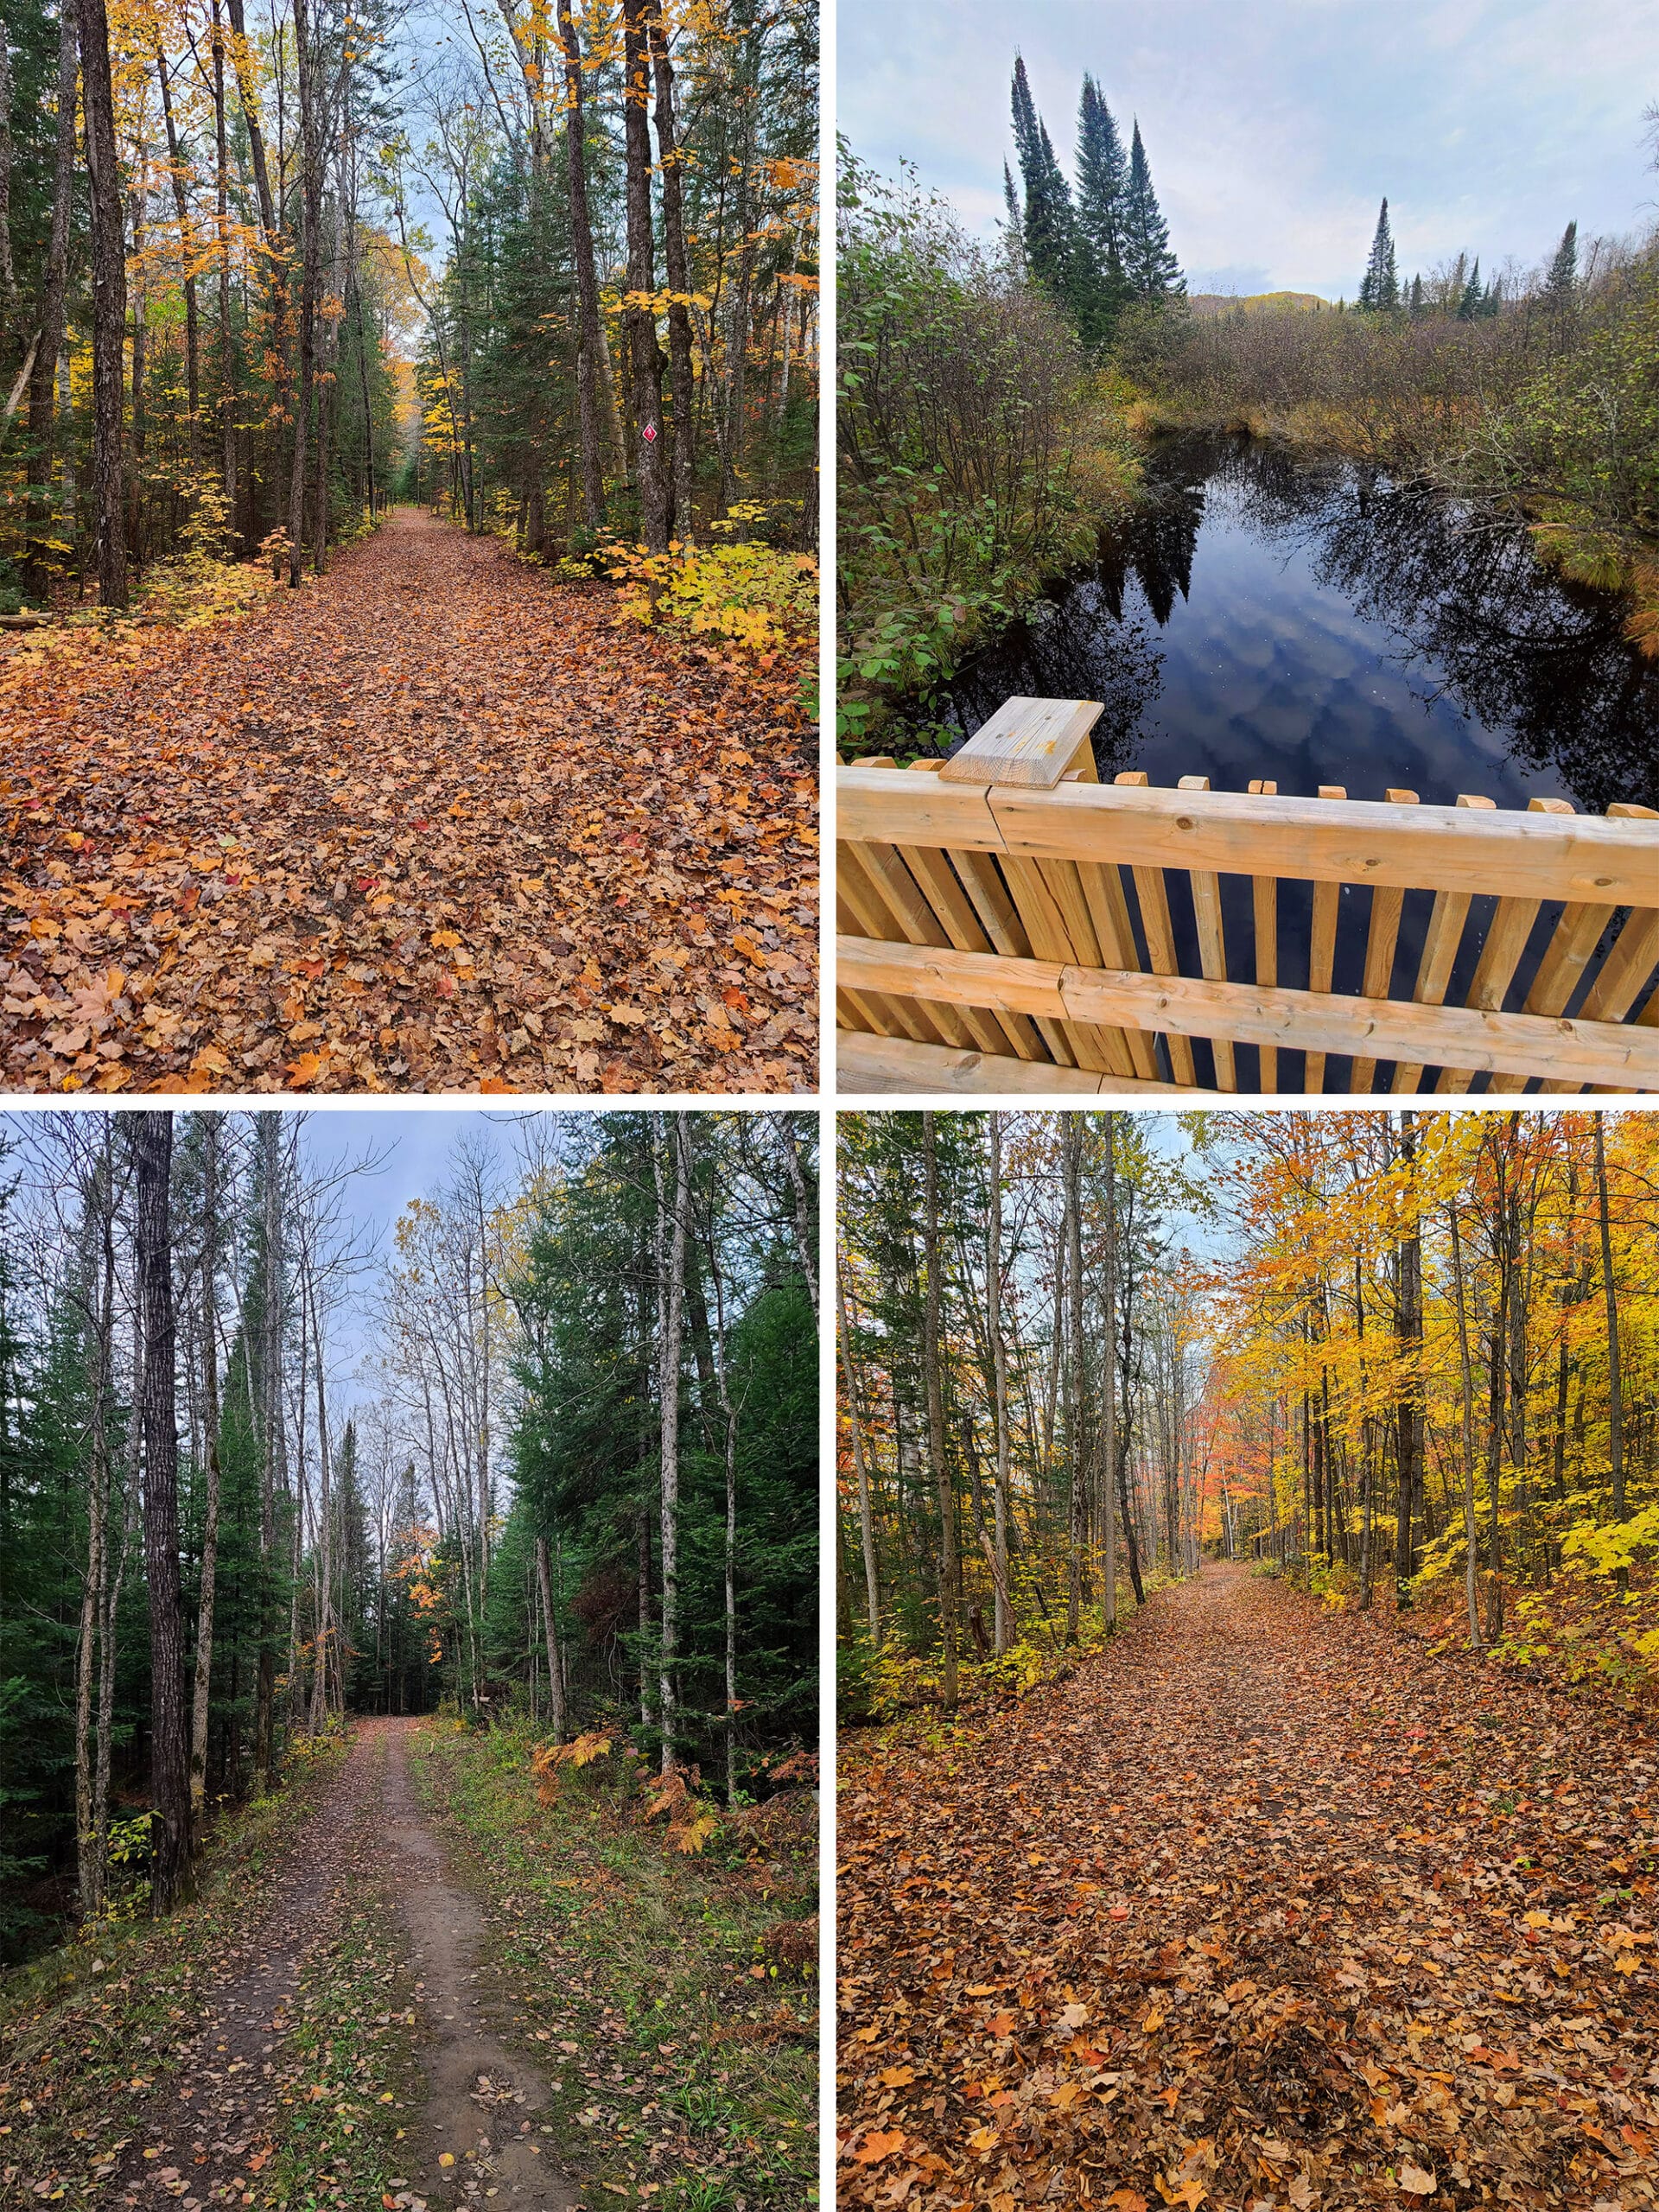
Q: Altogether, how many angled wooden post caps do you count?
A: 1